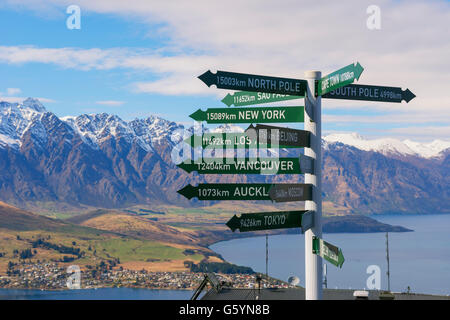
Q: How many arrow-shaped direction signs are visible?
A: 12